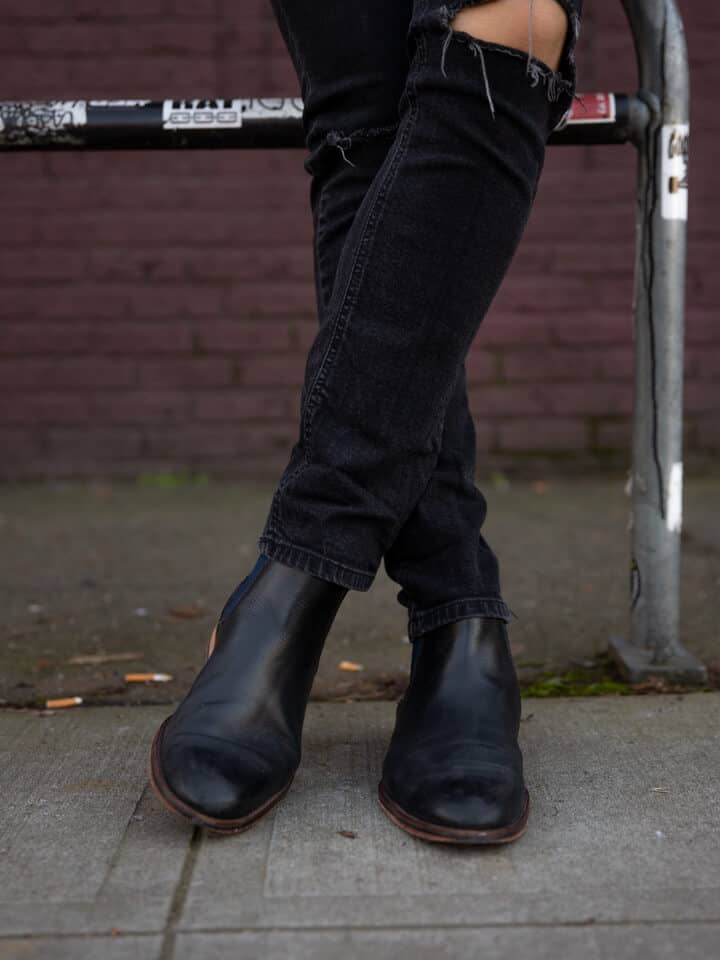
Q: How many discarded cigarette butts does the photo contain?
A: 3